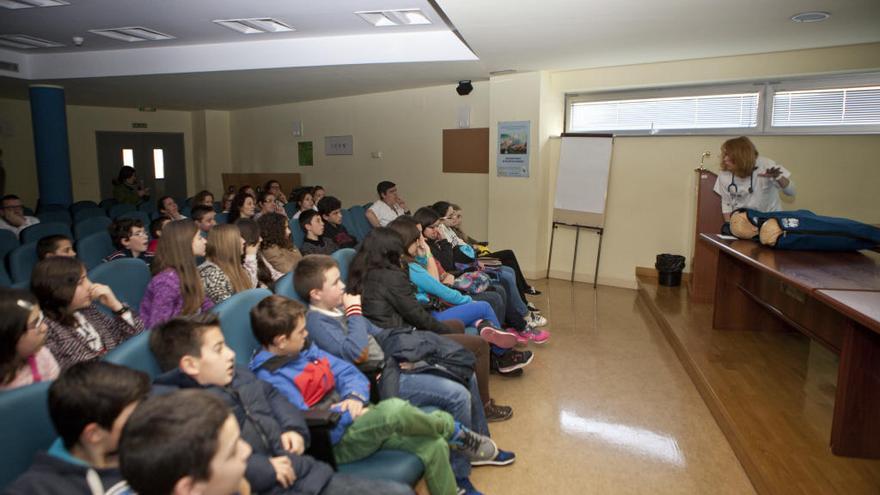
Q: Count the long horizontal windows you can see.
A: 2